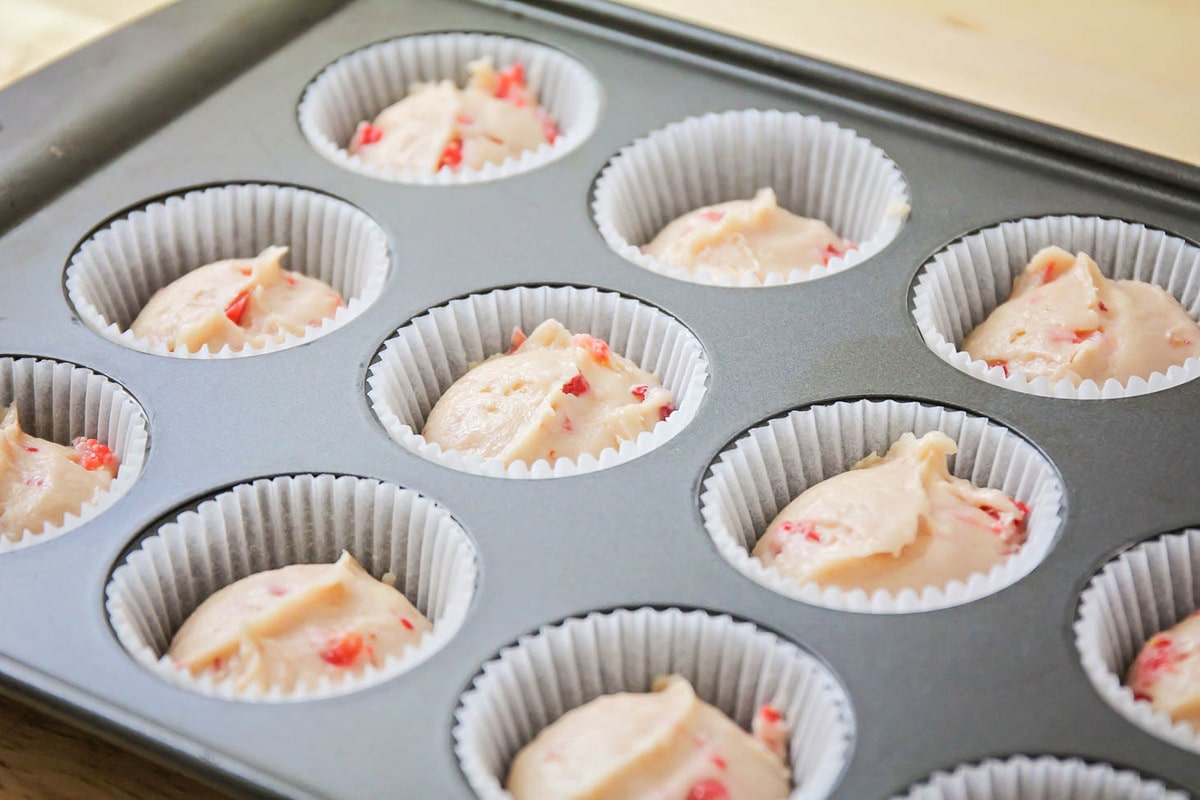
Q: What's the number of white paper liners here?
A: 11